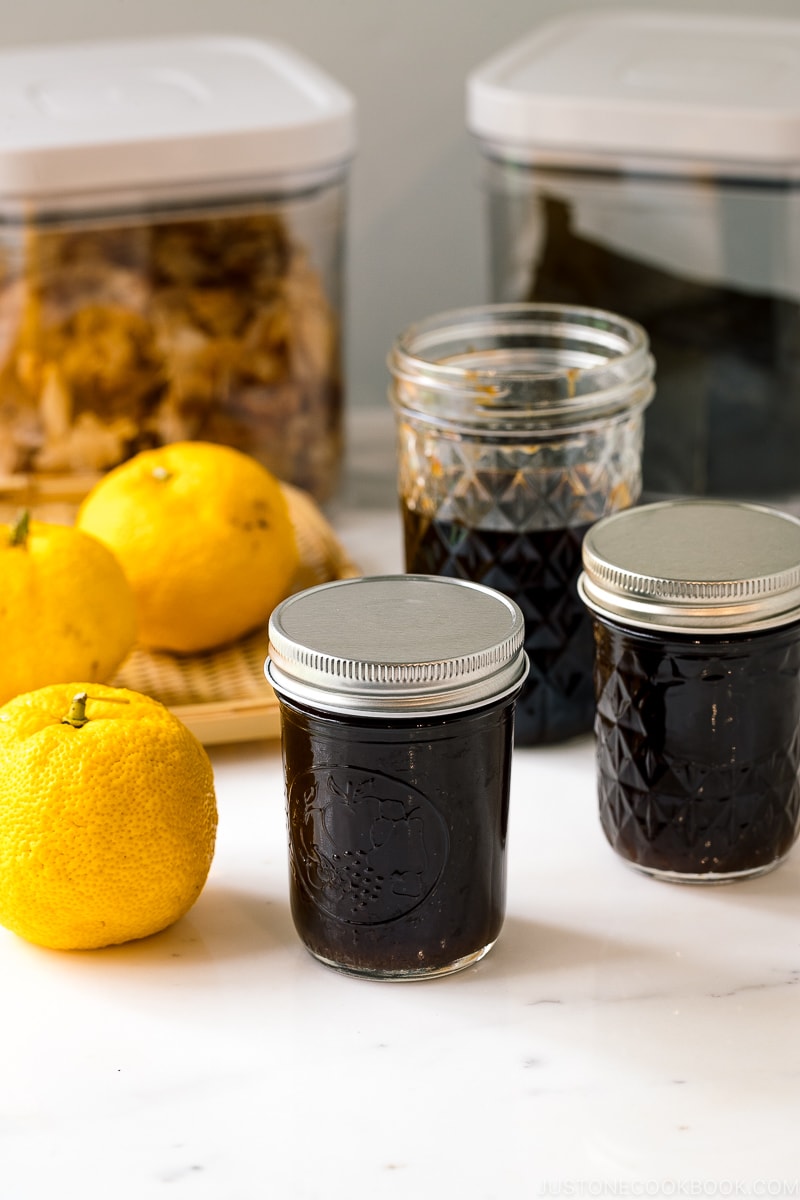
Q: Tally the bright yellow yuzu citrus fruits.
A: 3